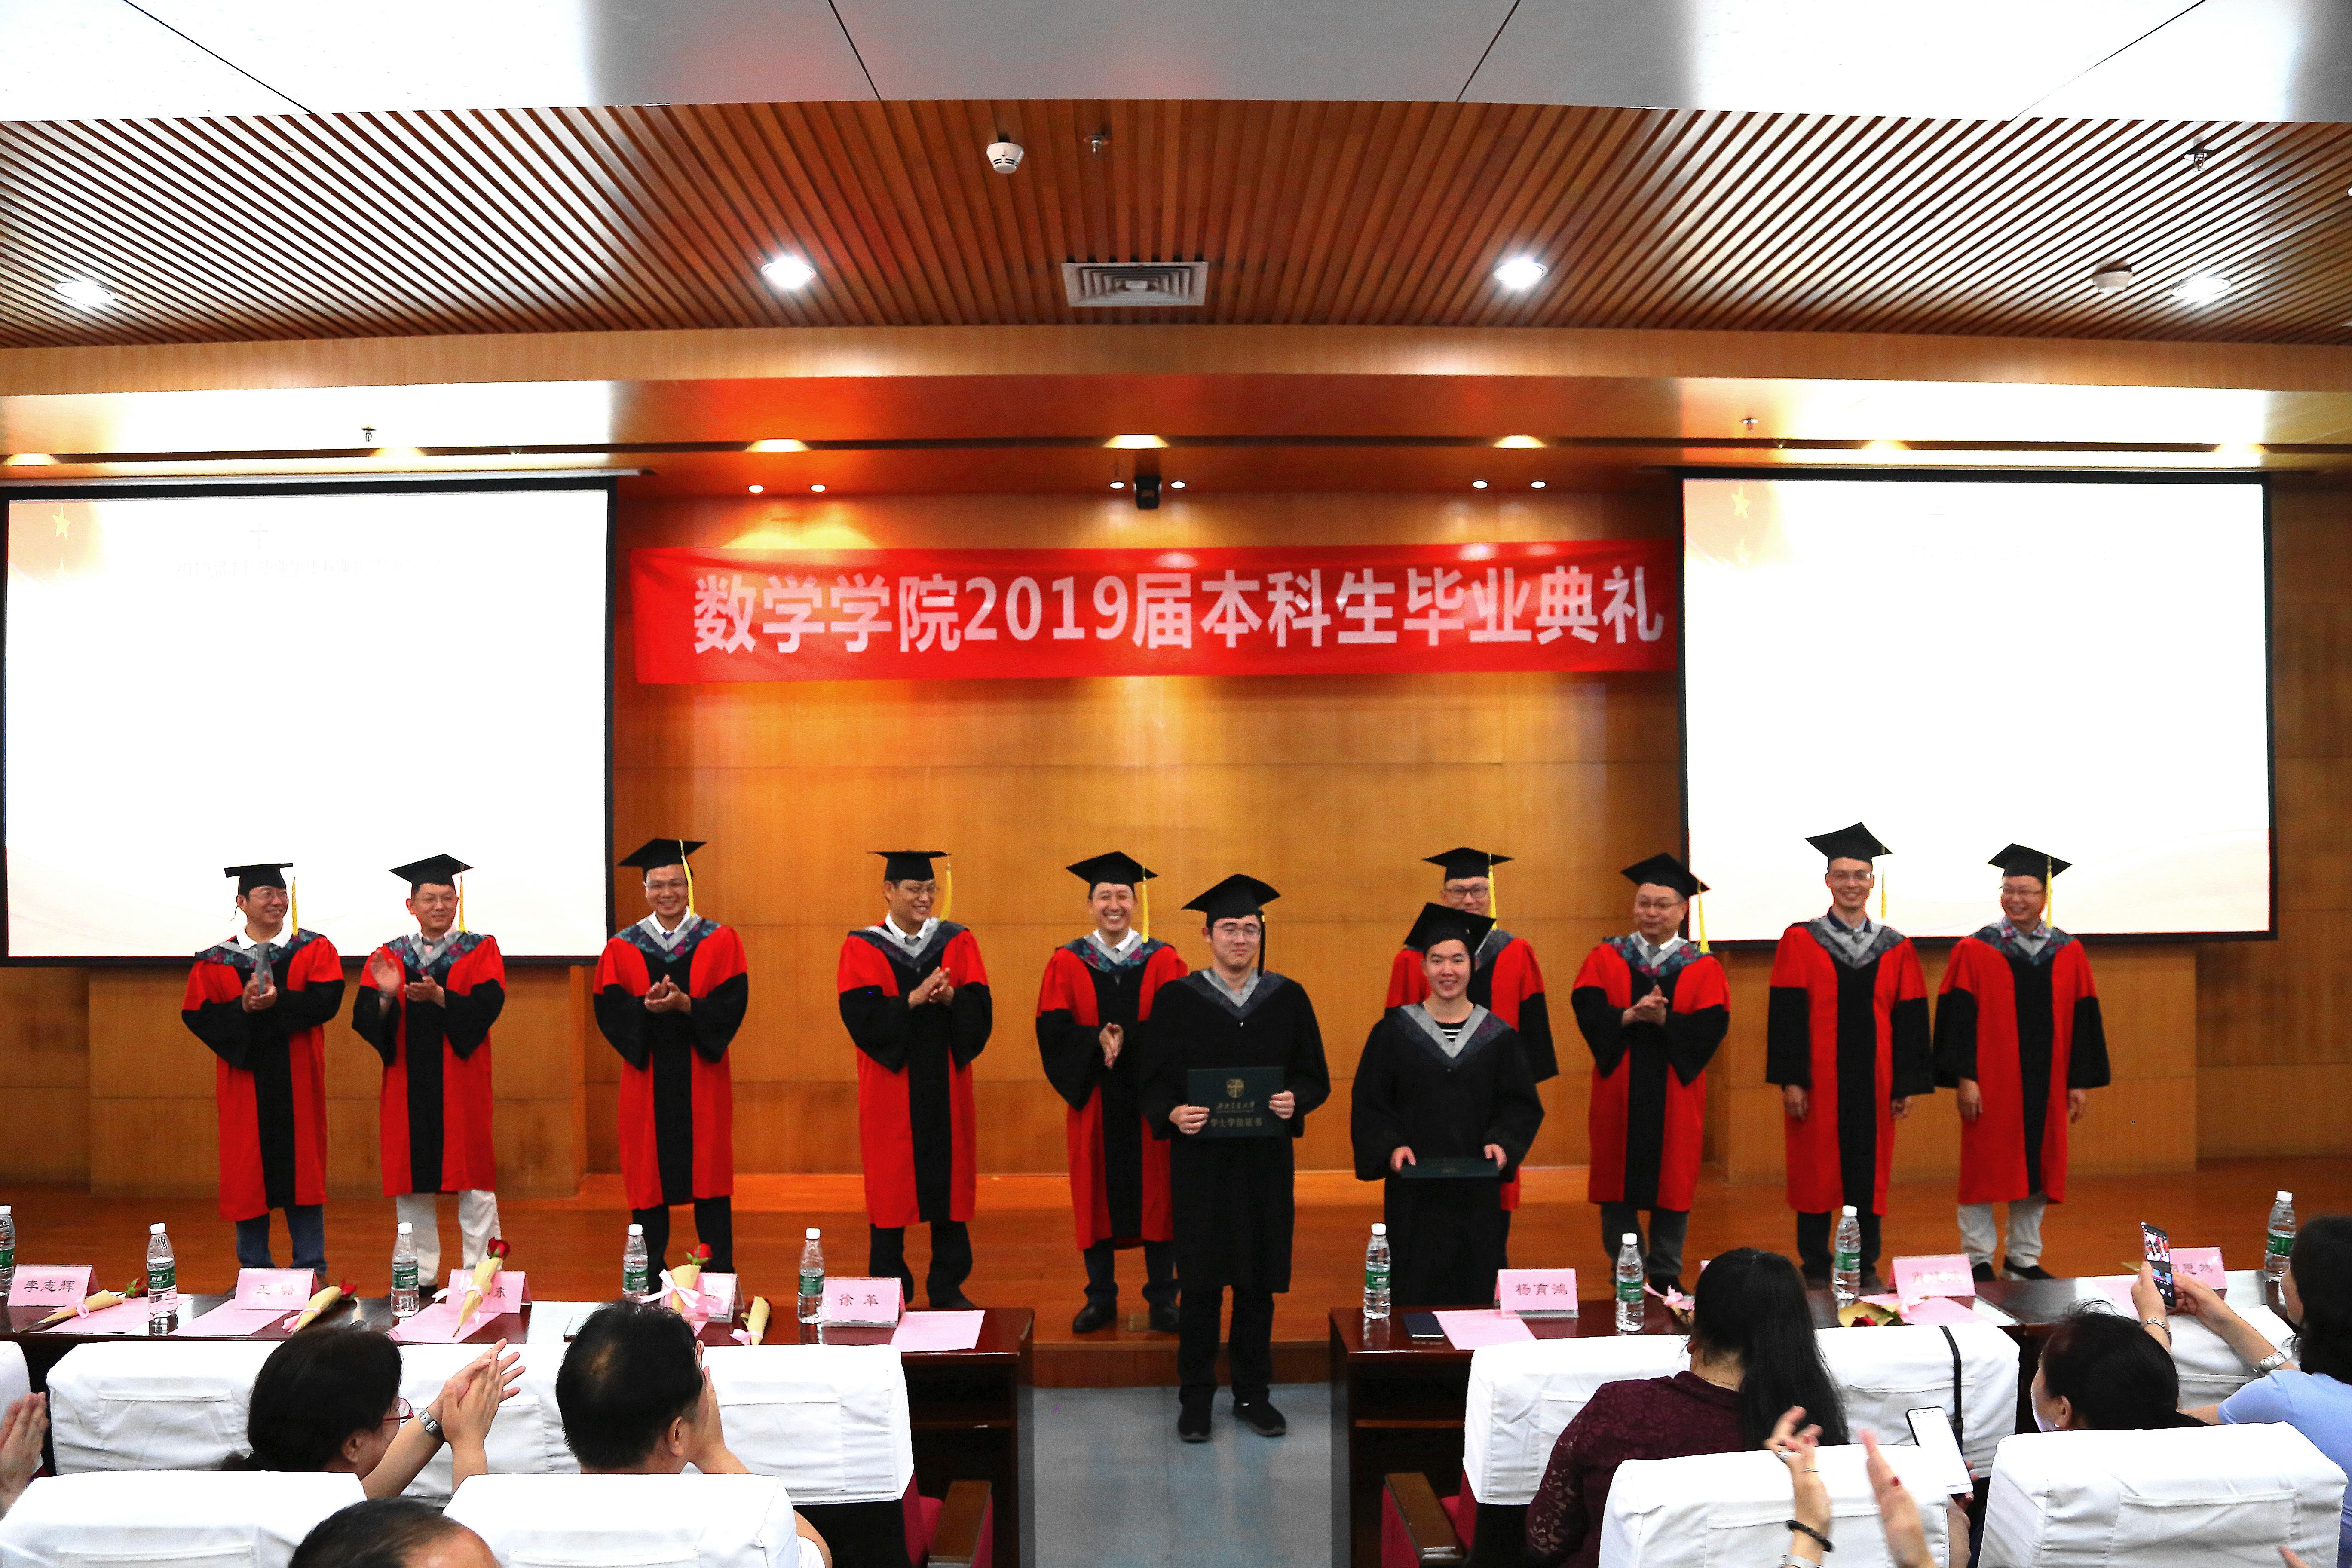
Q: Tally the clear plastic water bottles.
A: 9